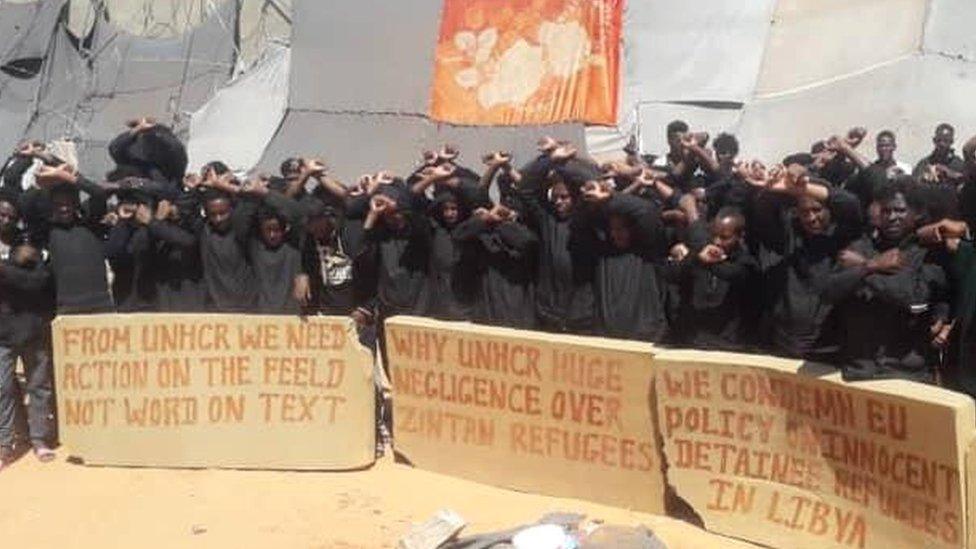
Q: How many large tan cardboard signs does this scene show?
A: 3